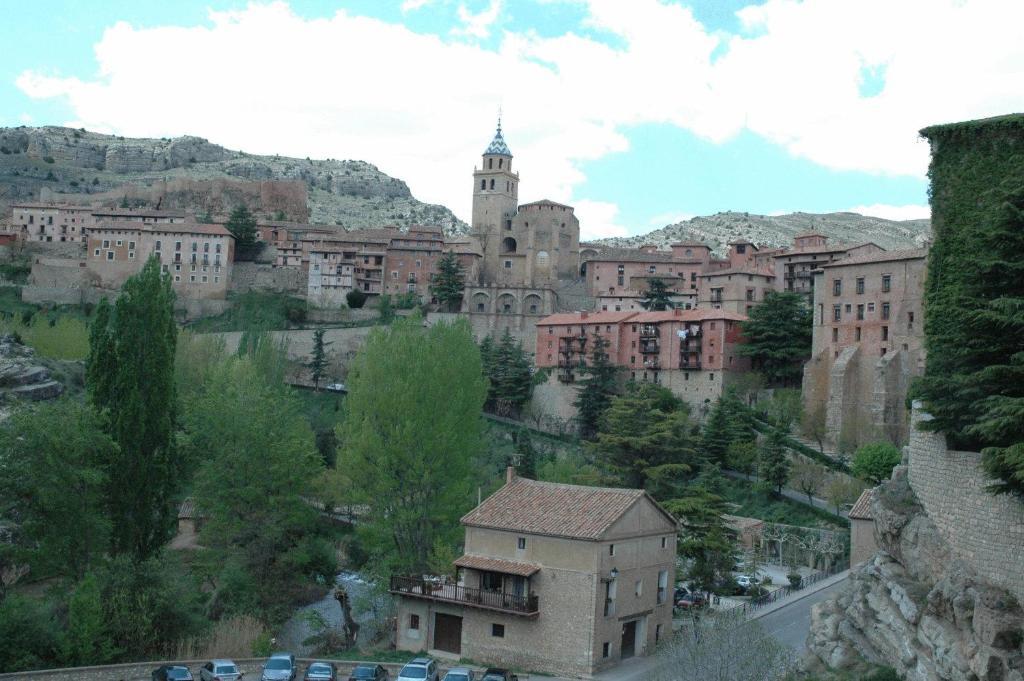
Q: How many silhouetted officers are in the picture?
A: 0